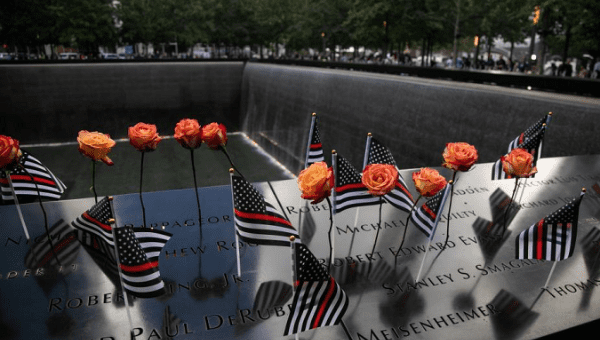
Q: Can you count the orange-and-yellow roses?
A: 10